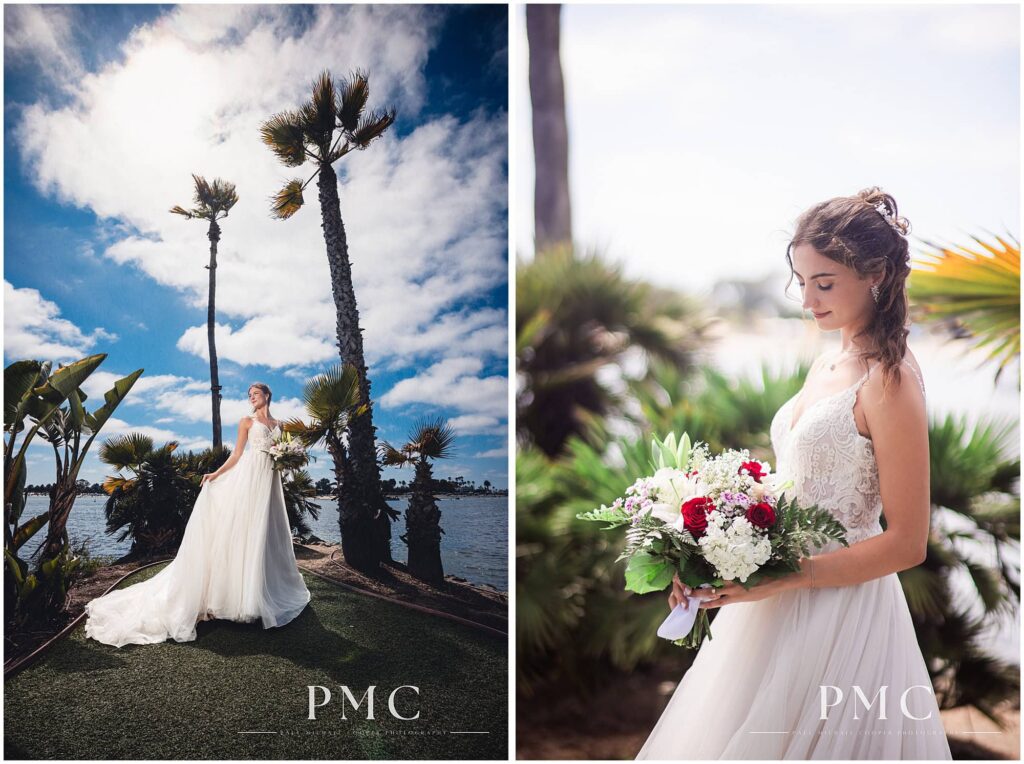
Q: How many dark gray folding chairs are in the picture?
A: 0